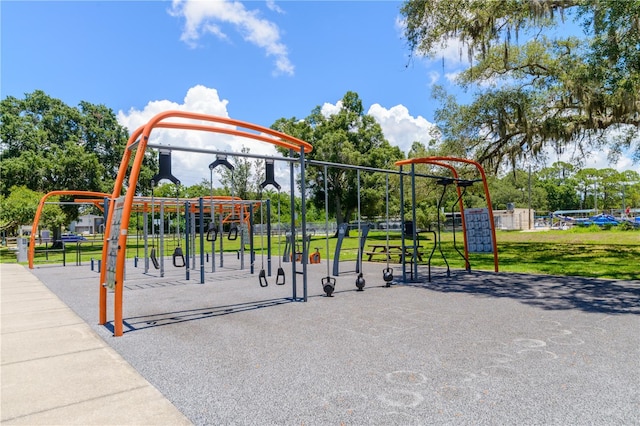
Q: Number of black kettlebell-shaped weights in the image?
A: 3